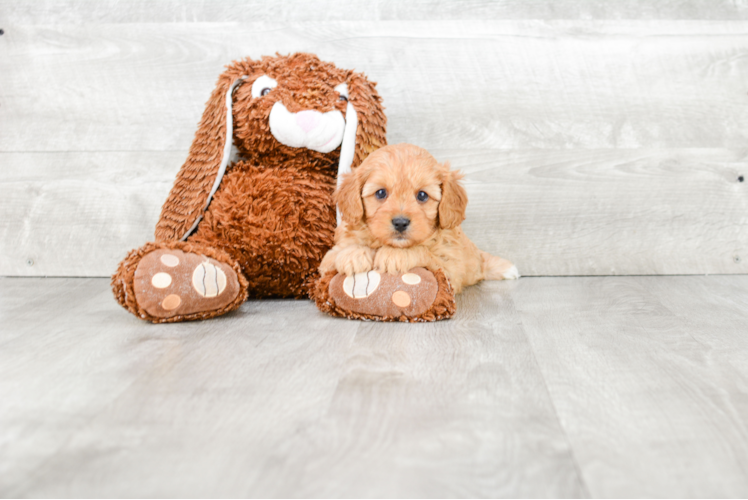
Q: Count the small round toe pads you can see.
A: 5